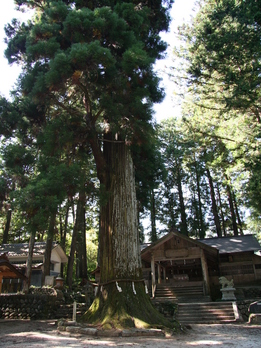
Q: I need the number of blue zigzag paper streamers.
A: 0